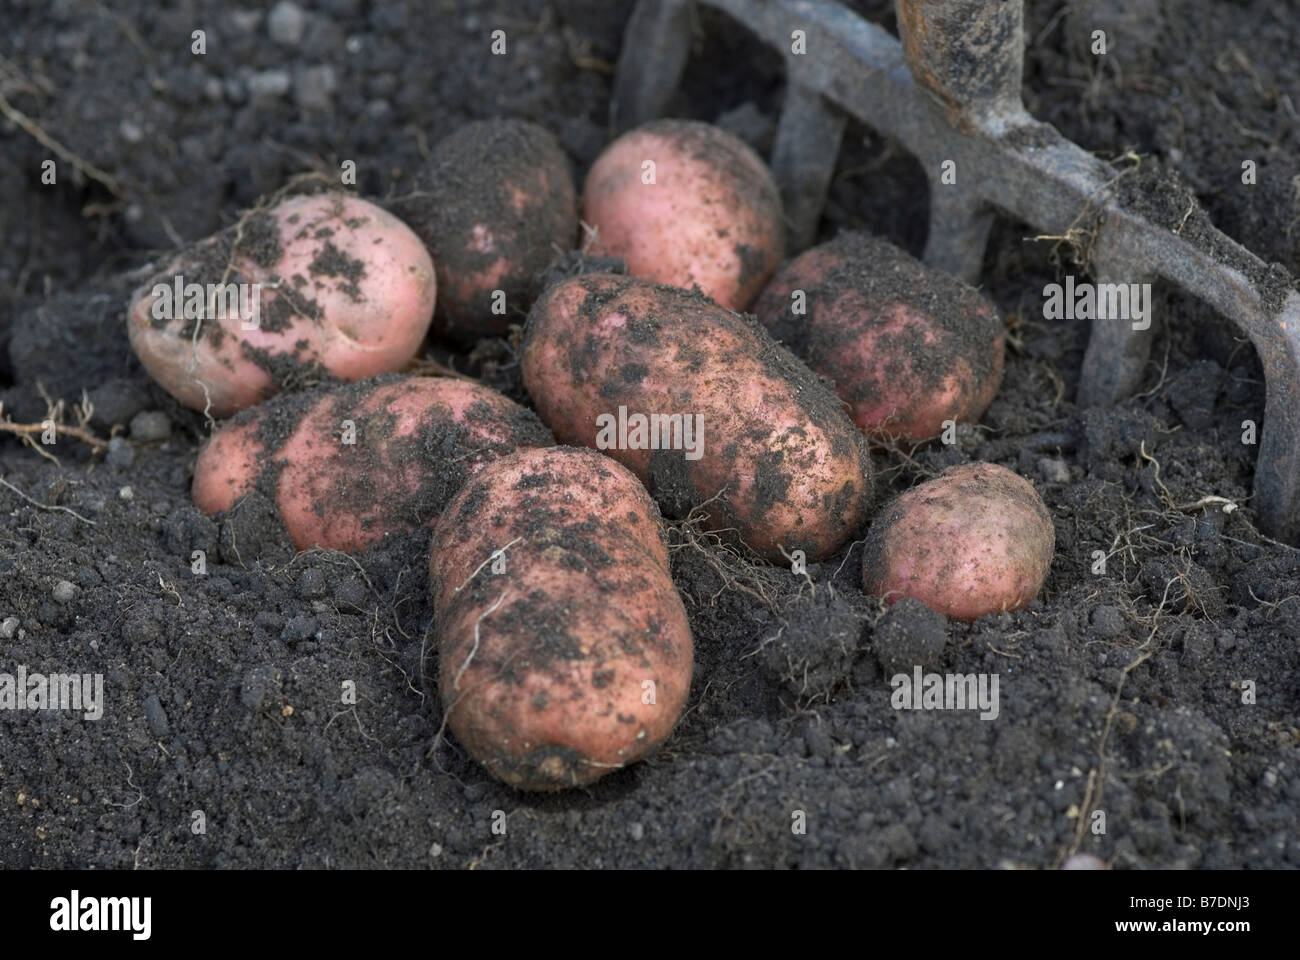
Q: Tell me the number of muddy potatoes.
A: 8